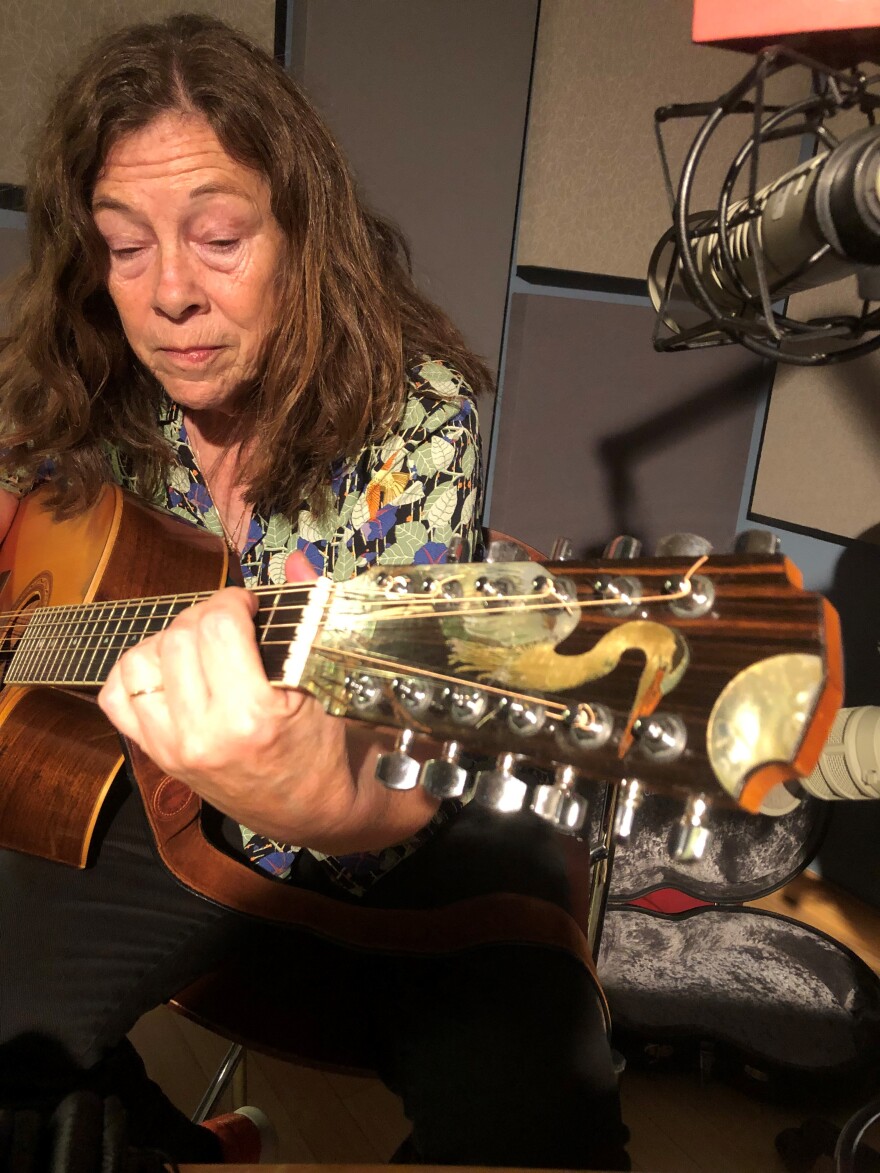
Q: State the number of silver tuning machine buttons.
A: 12